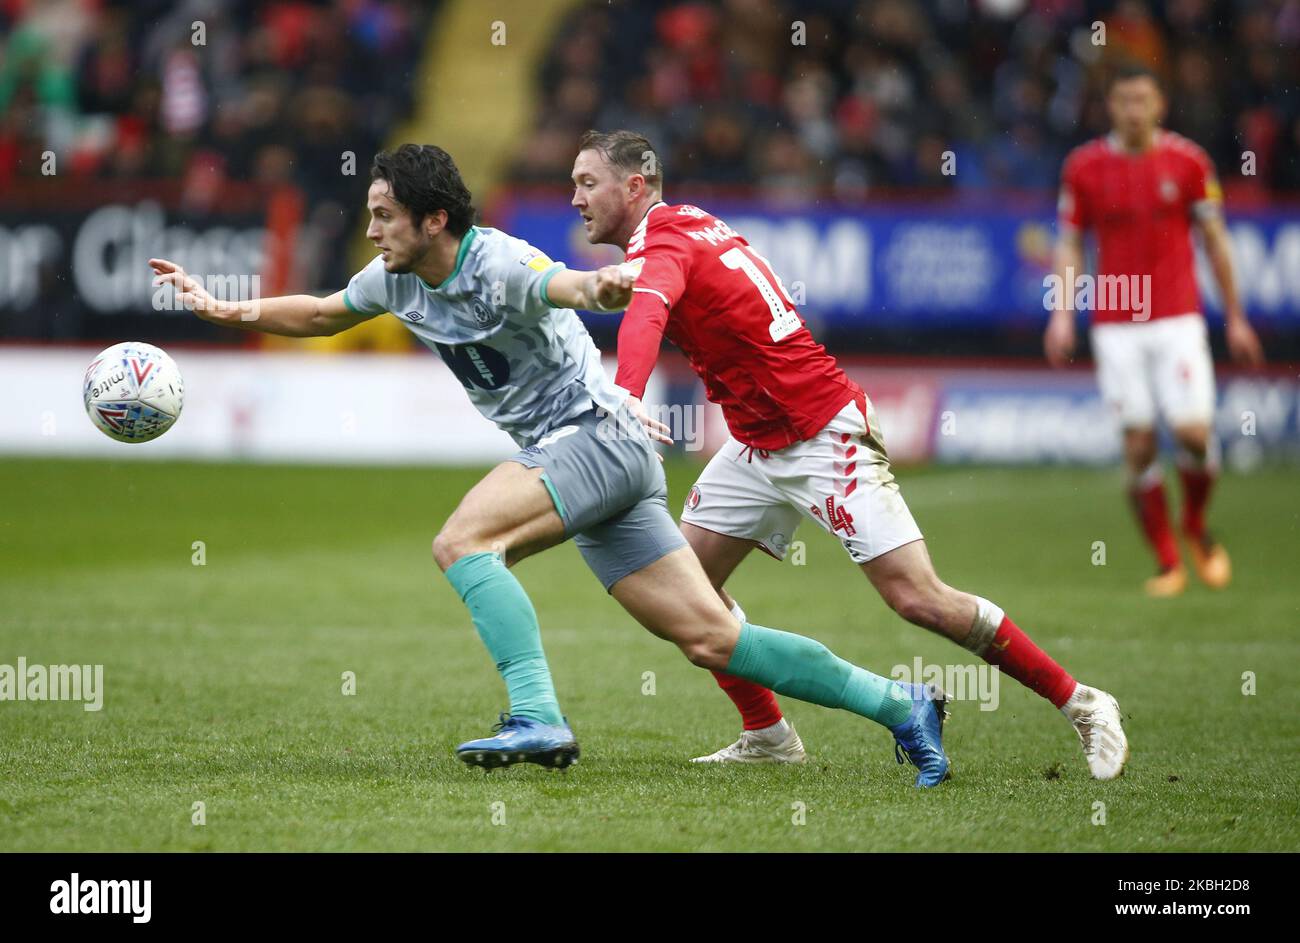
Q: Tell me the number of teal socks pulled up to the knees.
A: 2